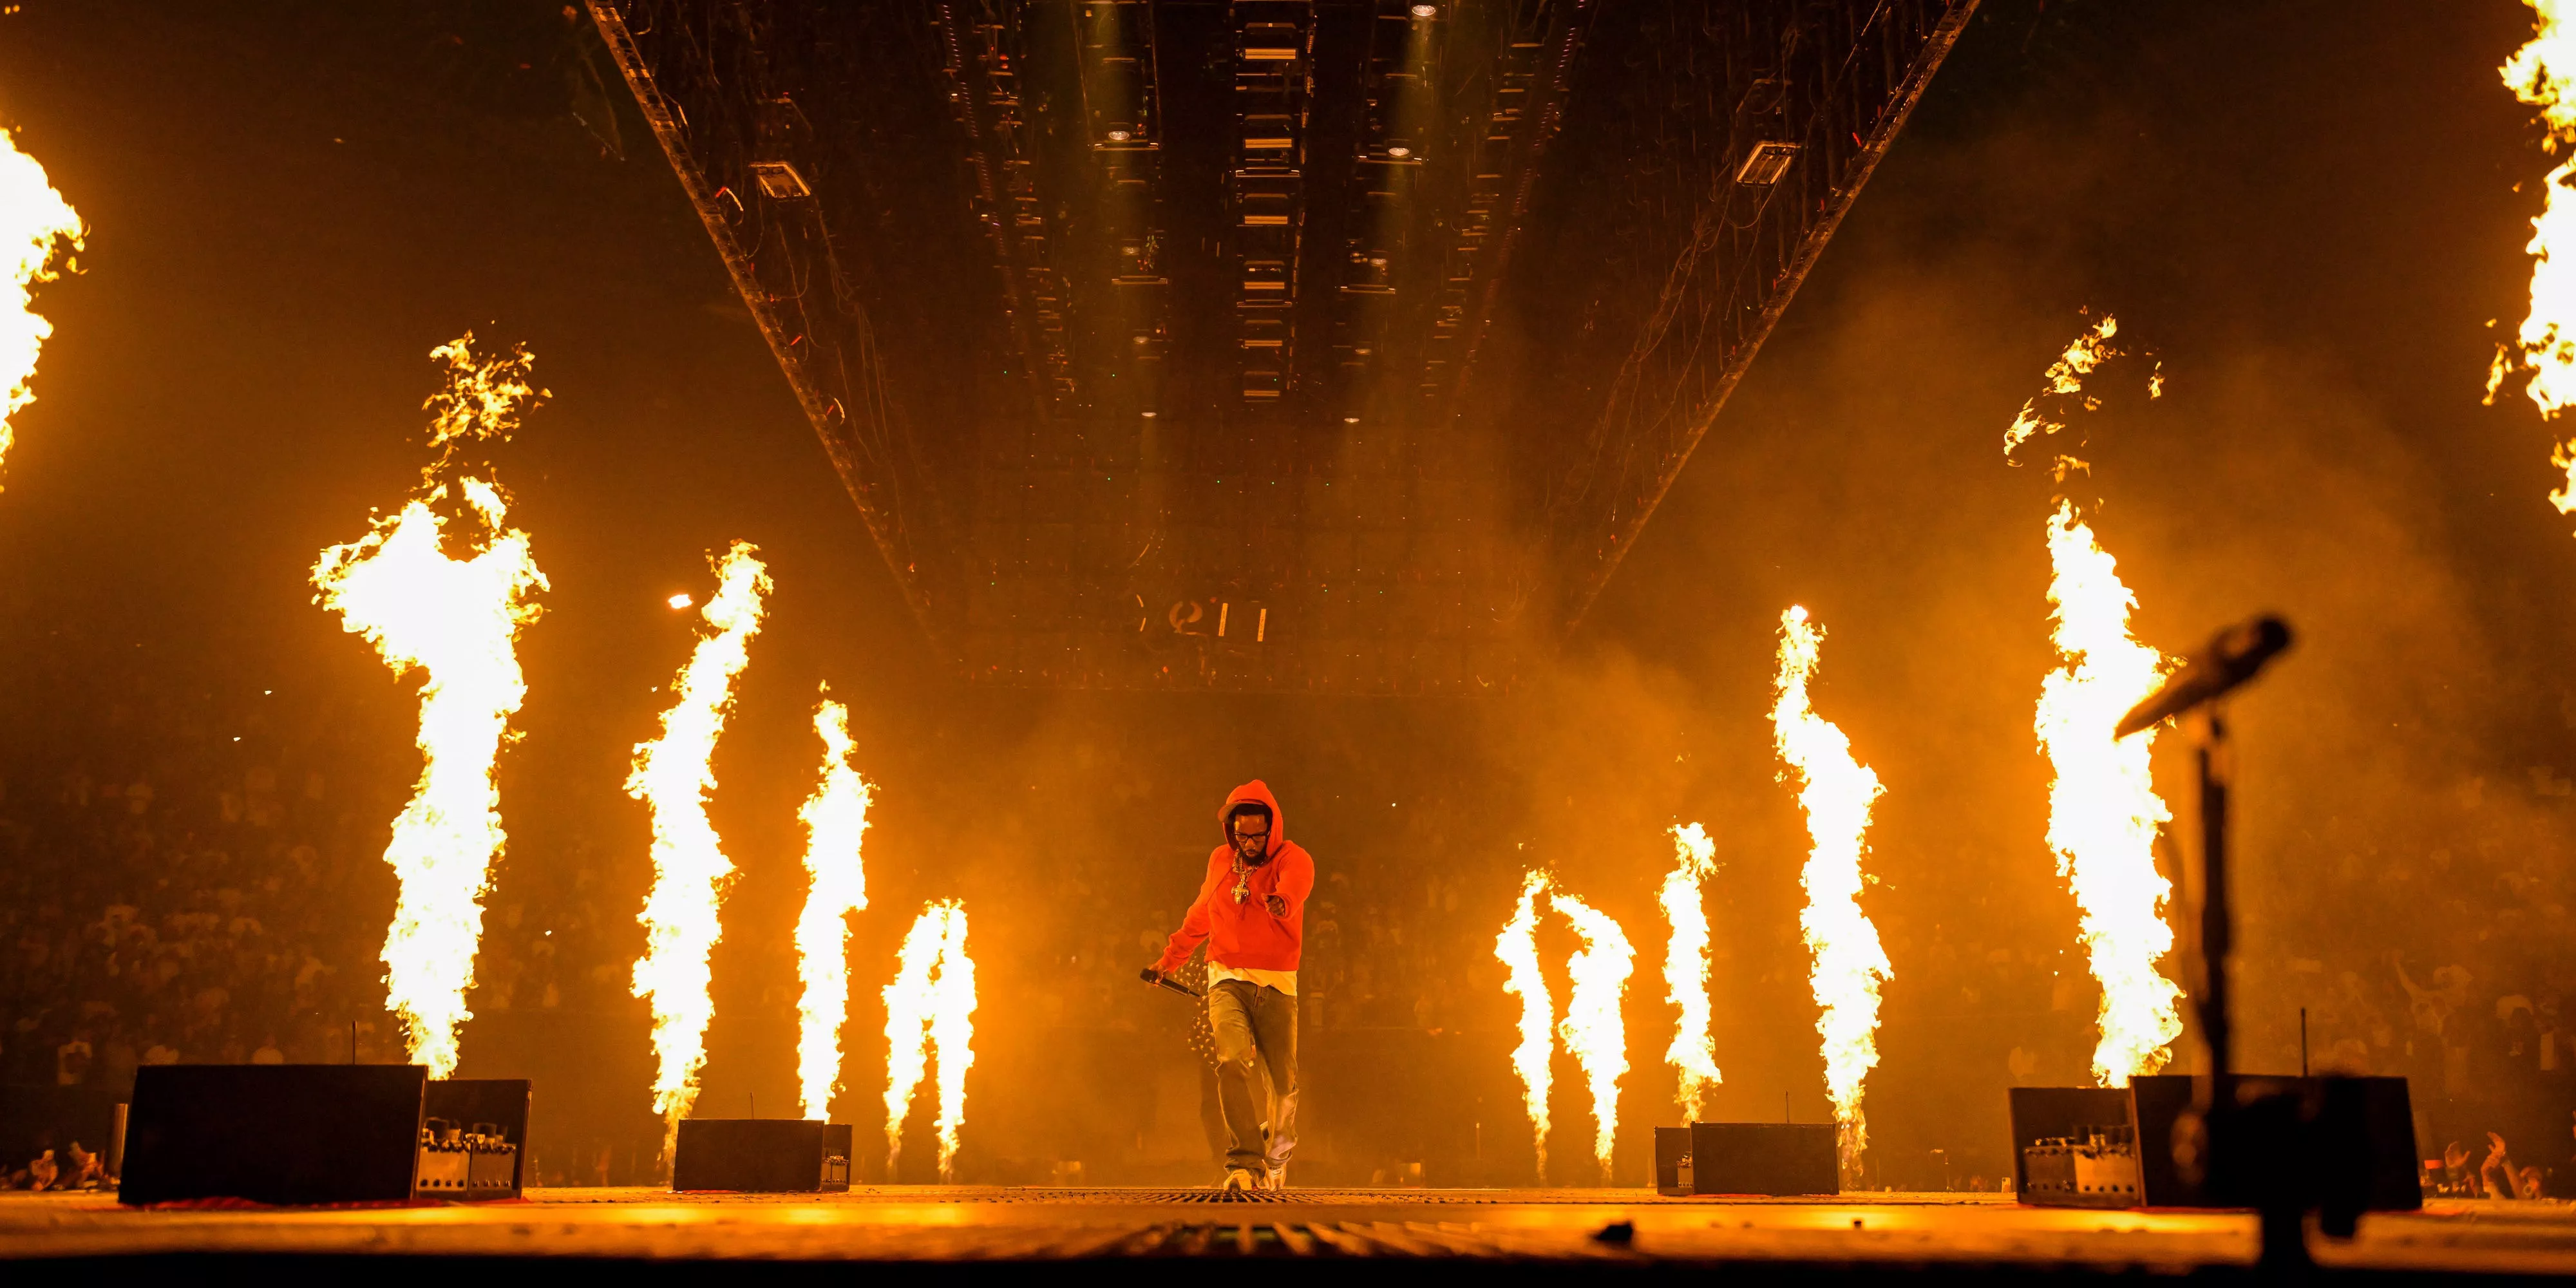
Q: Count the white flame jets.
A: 12